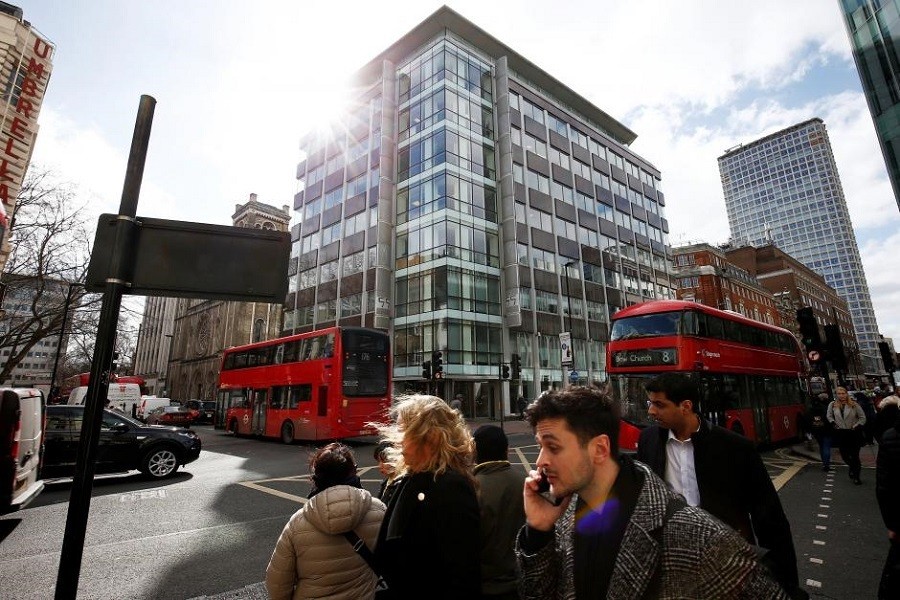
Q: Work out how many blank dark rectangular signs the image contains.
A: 1